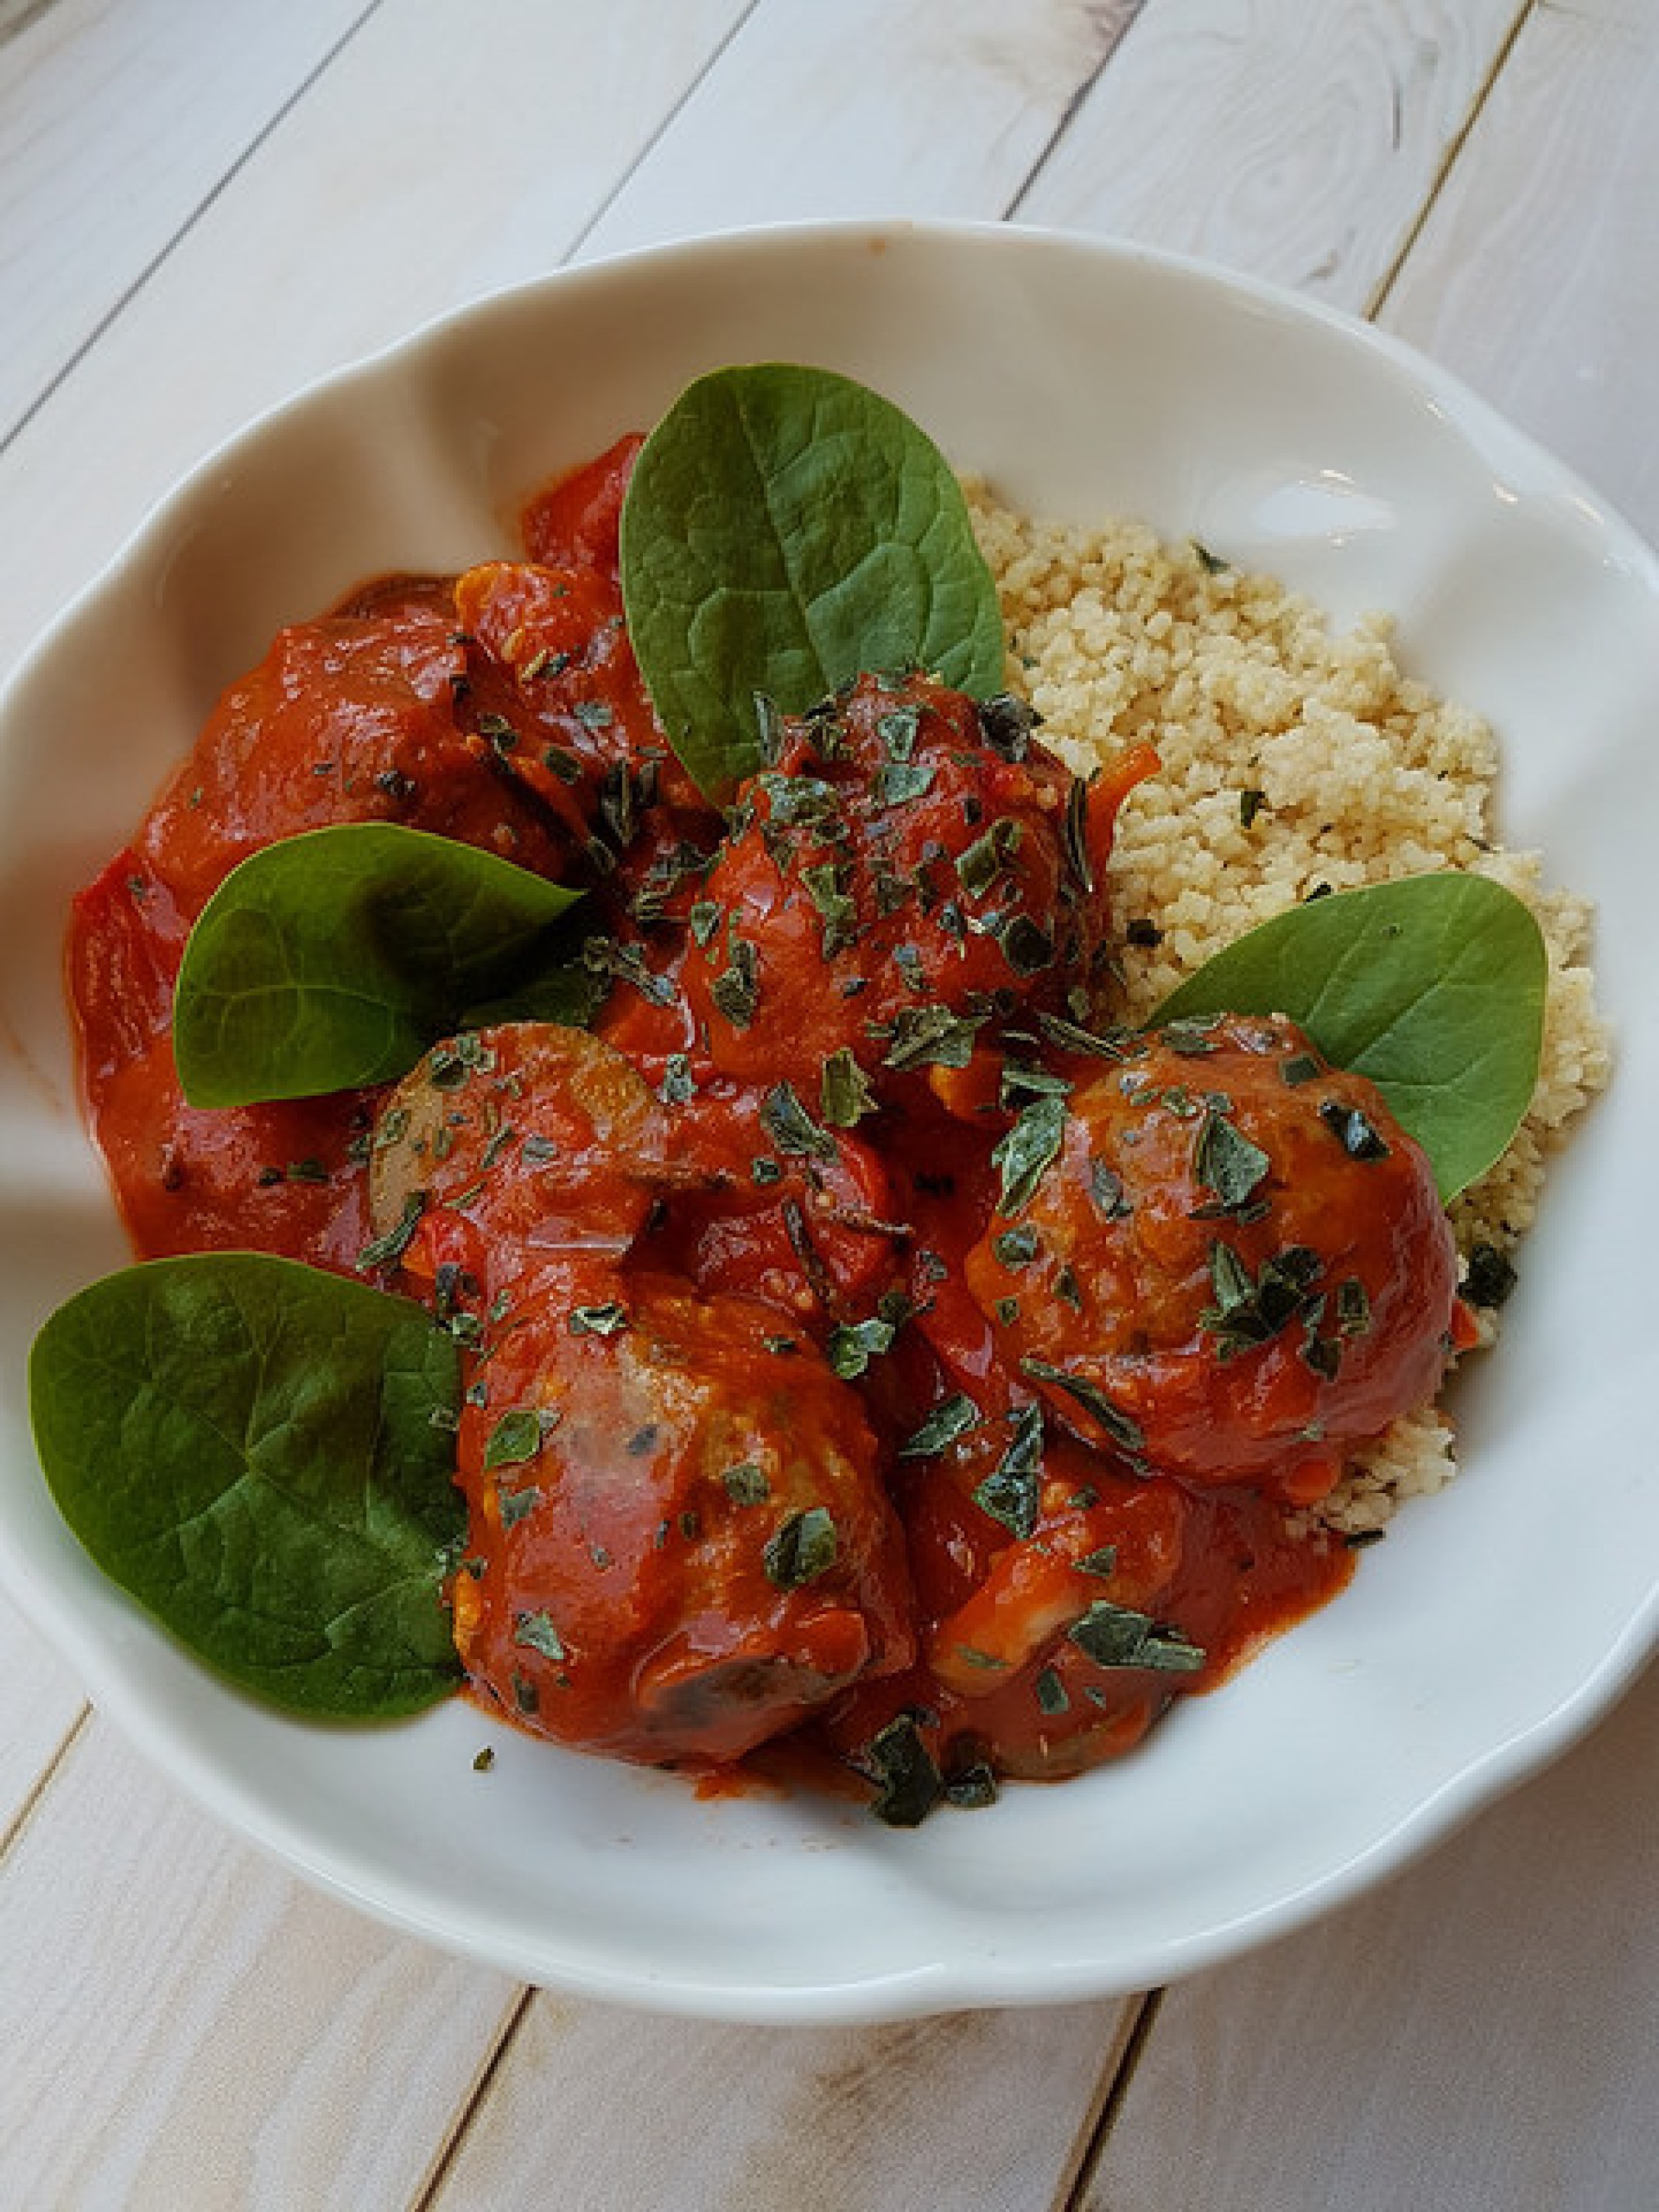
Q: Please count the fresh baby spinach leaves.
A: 4